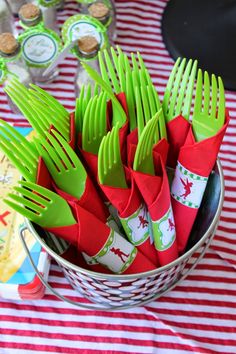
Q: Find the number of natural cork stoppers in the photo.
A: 4